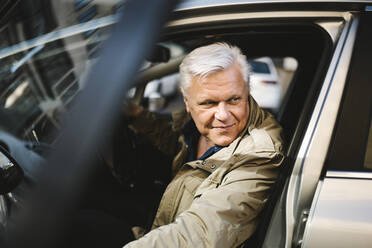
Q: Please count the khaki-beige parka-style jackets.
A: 1